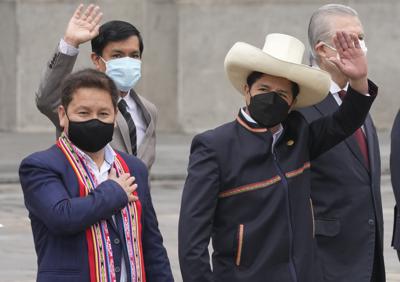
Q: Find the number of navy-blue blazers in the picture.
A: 1